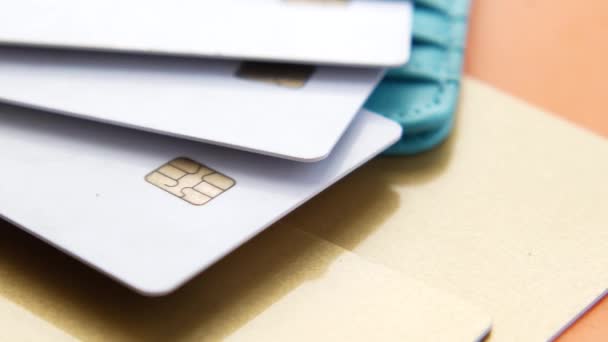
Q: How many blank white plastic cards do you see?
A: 3